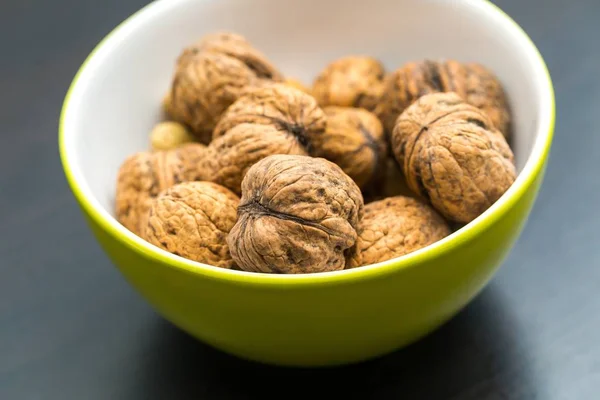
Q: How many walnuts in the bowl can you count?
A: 10